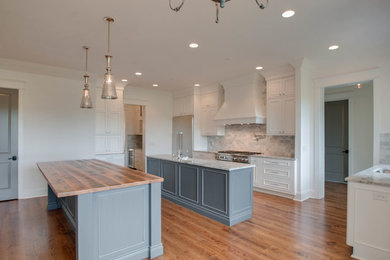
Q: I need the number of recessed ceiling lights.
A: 8